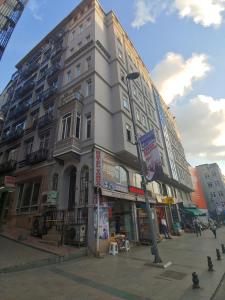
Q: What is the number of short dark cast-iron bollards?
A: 4